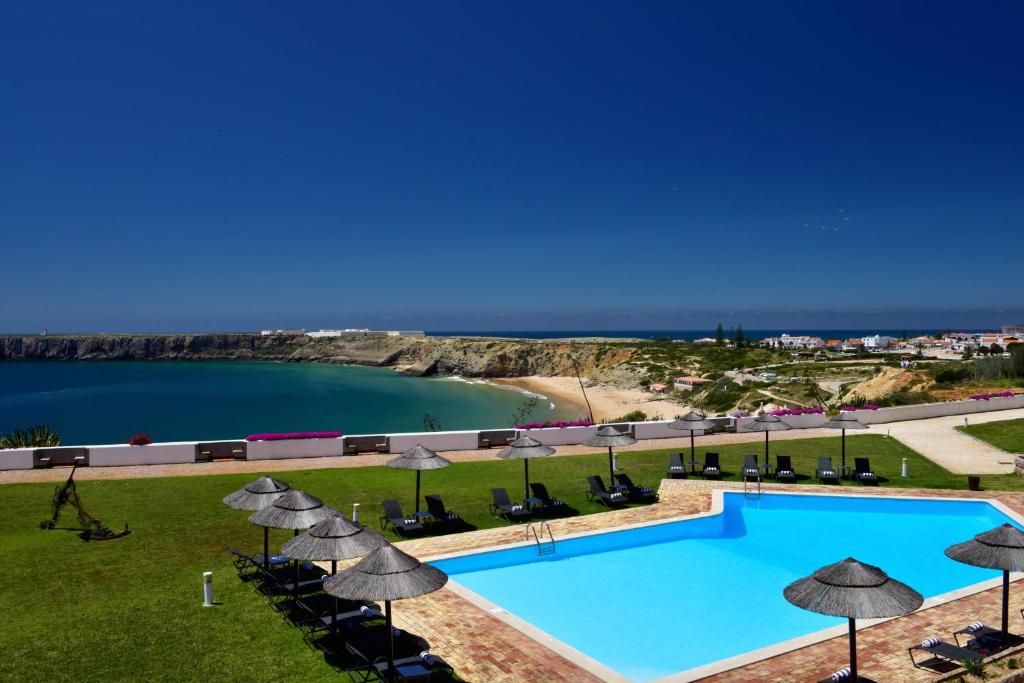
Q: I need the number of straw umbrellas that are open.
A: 12